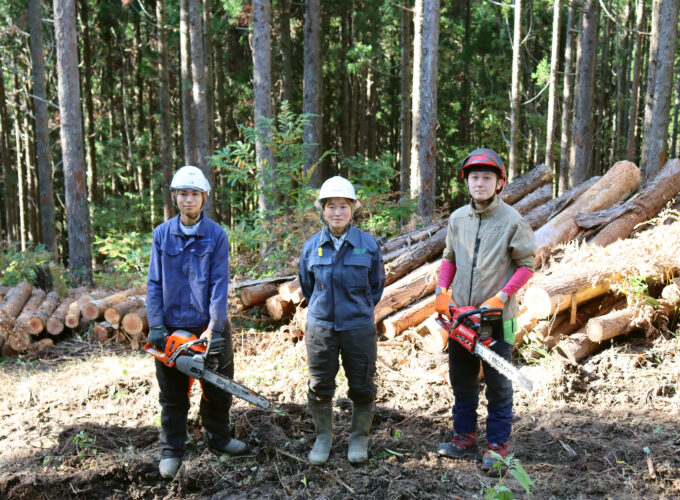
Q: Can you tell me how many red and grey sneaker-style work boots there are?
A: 2